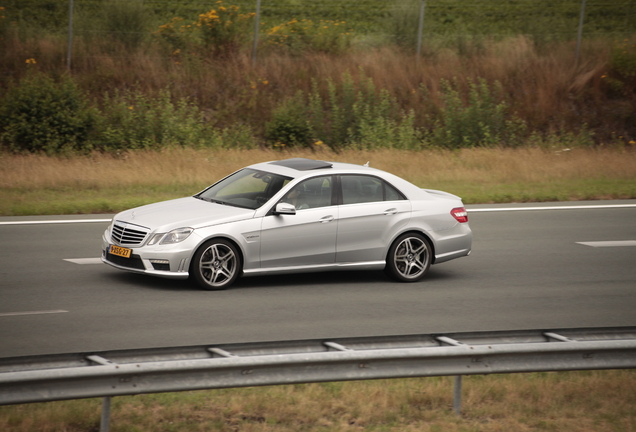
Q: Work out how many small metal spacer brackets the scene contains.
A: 5